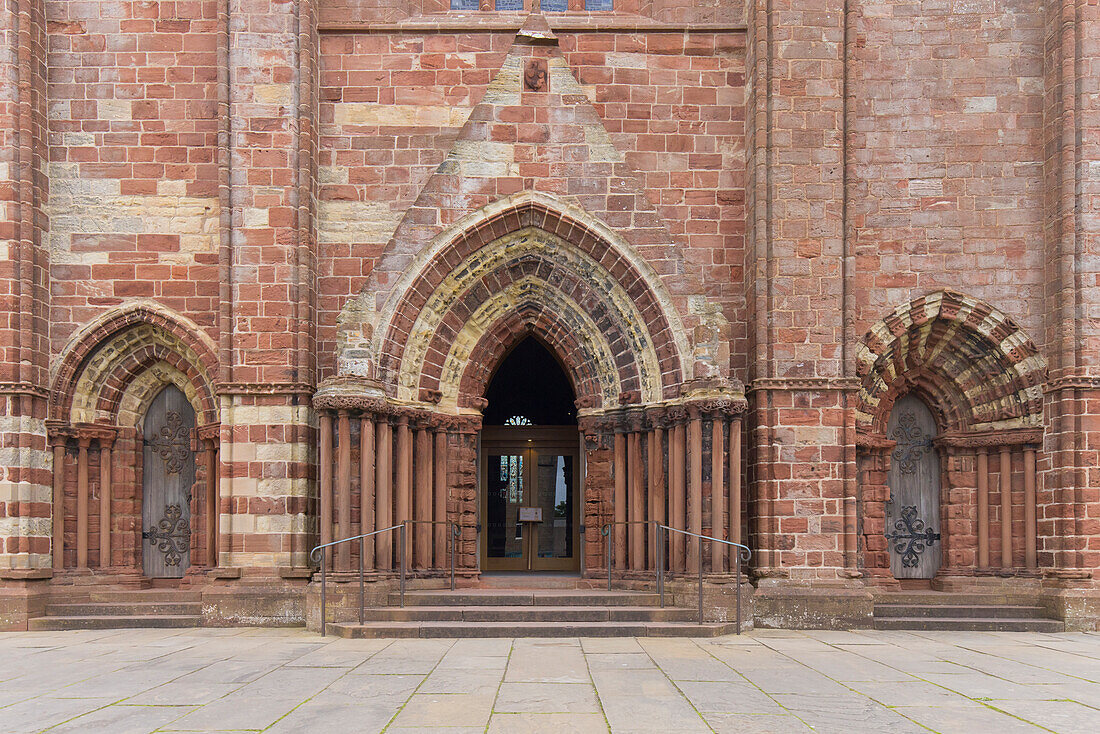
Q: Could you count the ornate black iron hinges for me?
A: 4